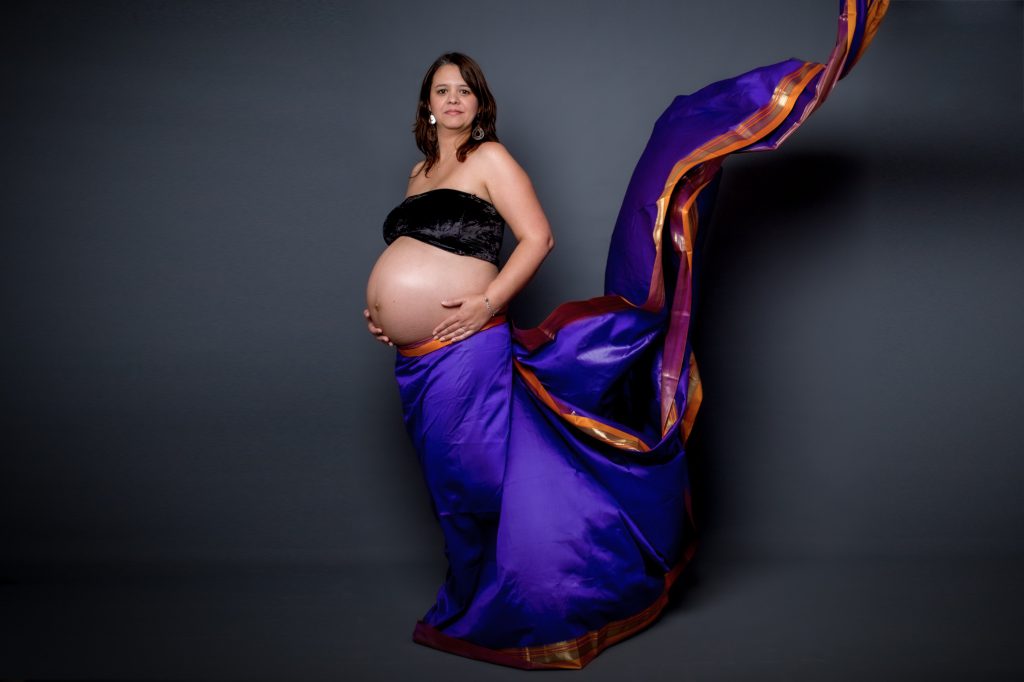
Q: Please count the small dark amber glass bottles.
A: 0